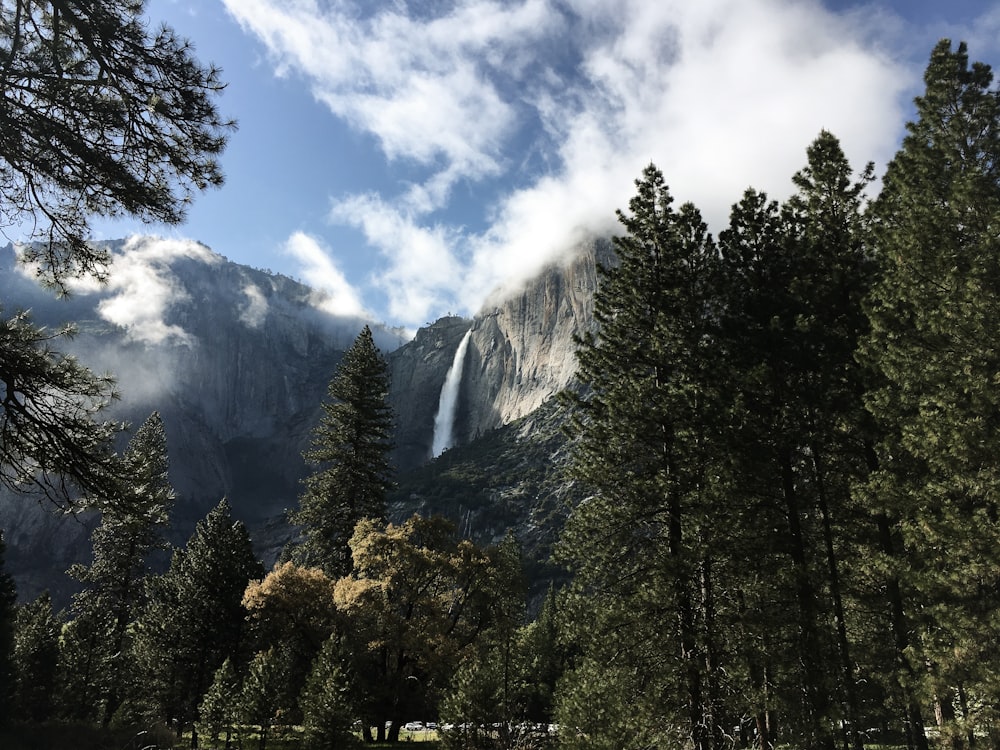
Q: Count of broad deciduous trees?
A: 2